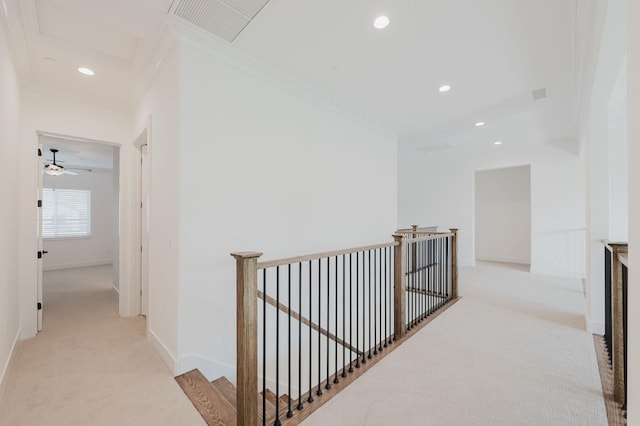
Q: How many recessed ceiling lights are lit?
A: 5